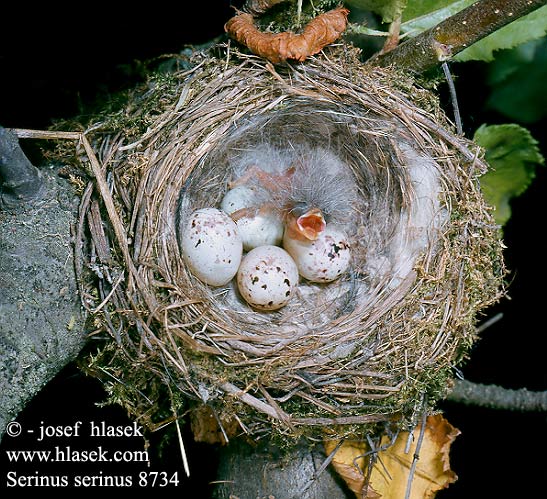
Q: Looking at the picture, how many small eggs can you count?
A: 4